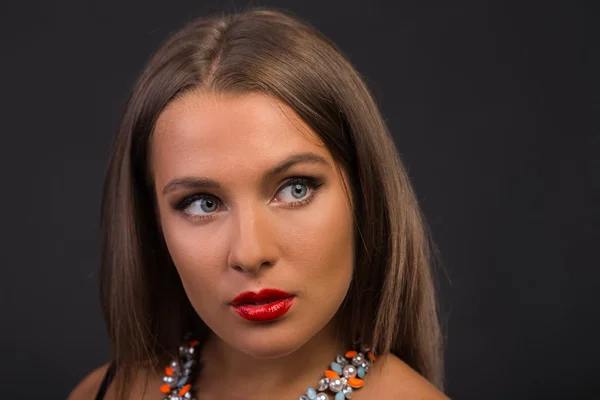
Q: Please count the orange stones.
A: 8